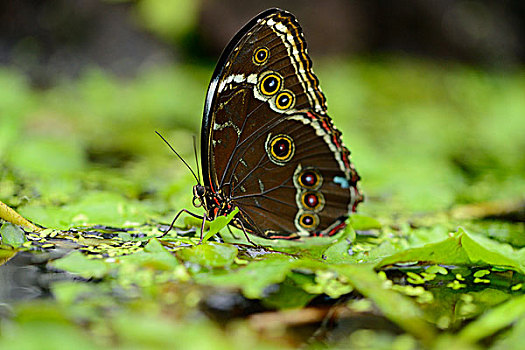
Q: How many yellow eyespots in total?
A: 7